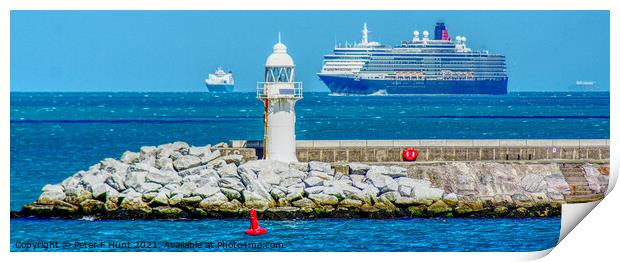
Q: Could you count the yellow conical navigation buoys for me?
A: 0